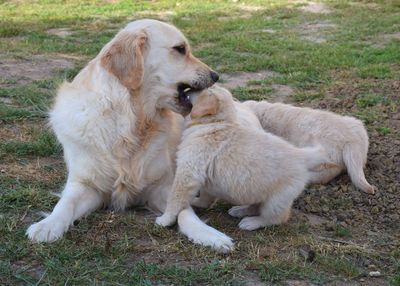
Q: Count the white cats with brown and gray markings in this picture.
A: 0